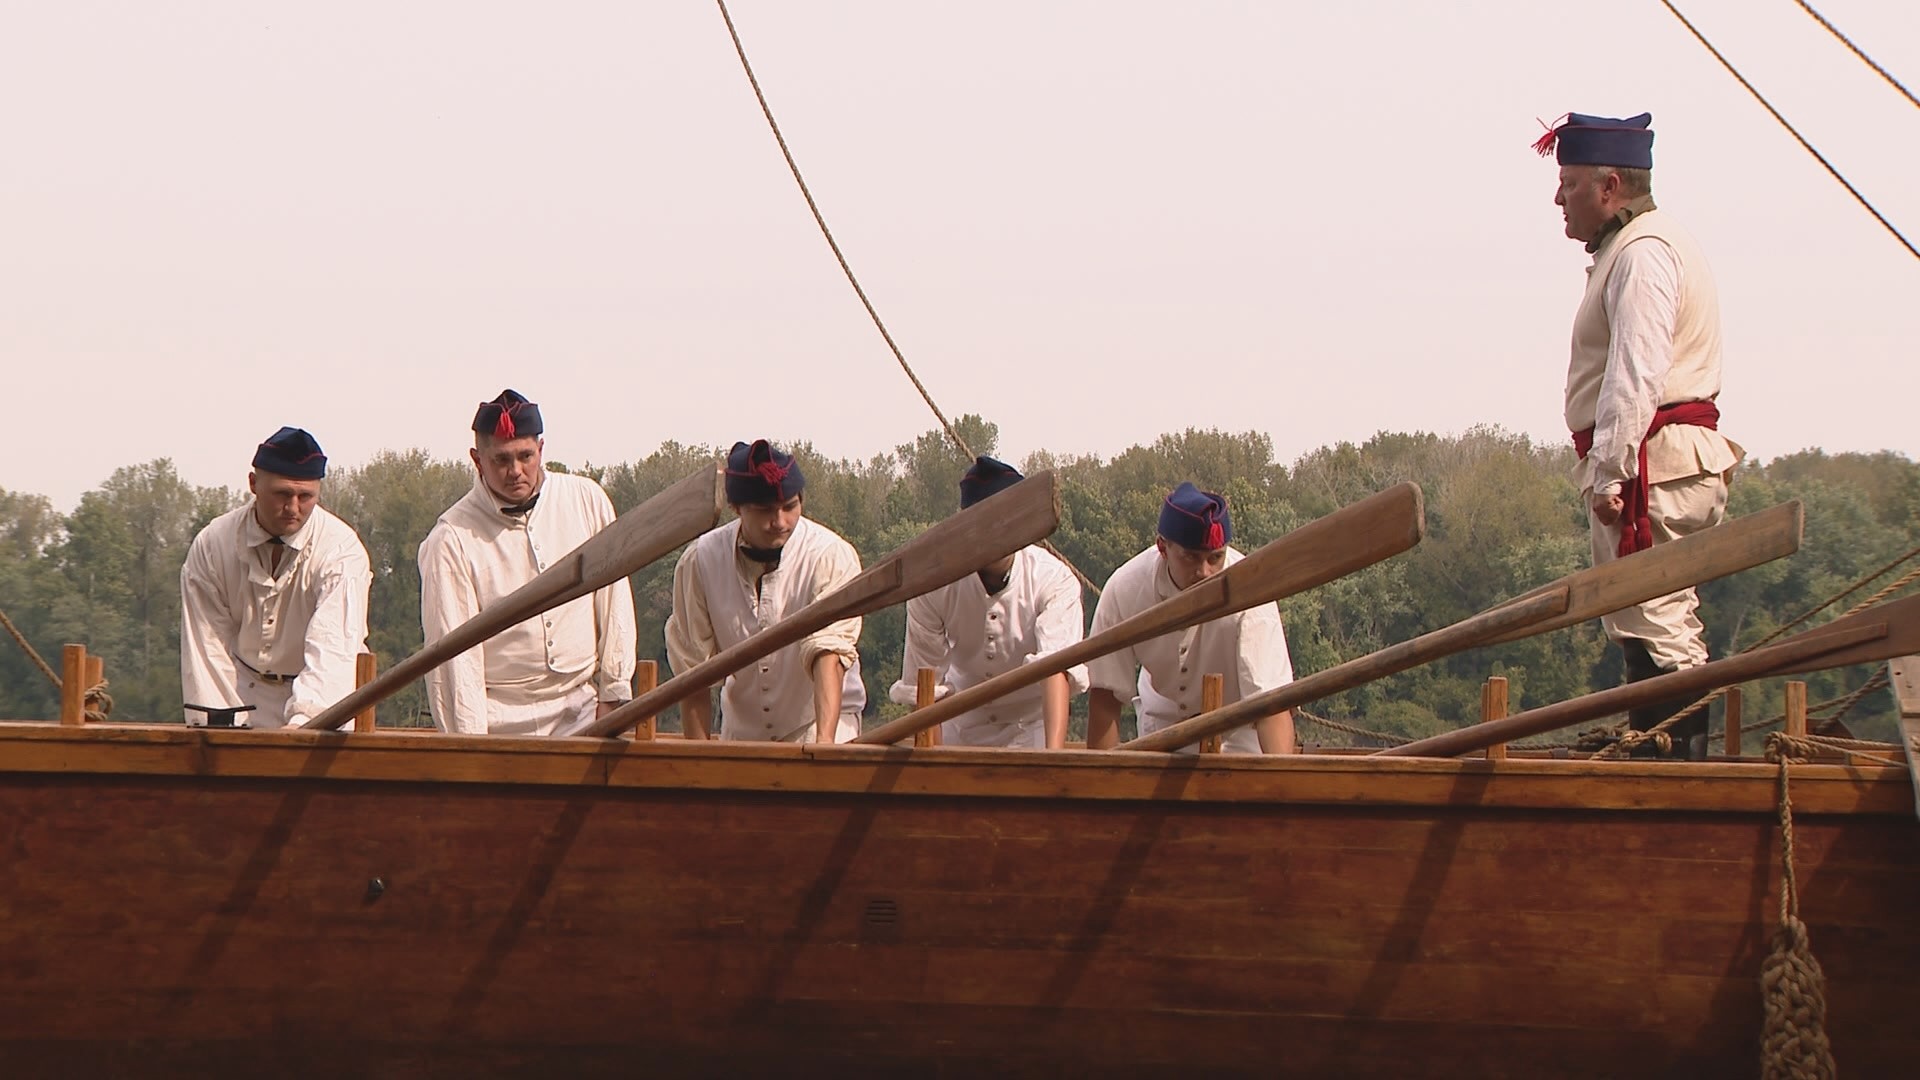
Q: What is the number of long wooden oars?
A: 5